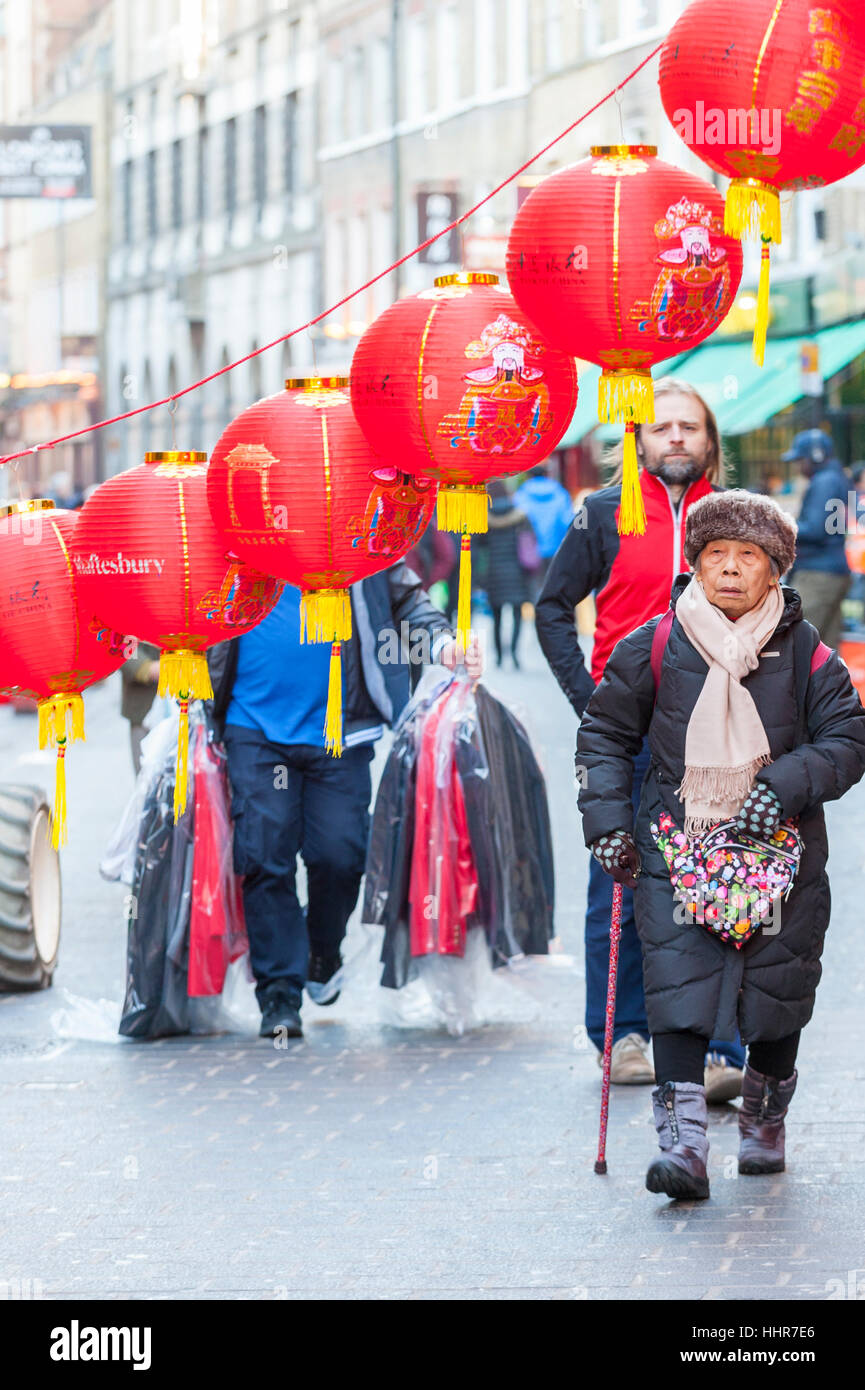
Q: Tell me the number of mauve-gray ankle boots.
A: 2